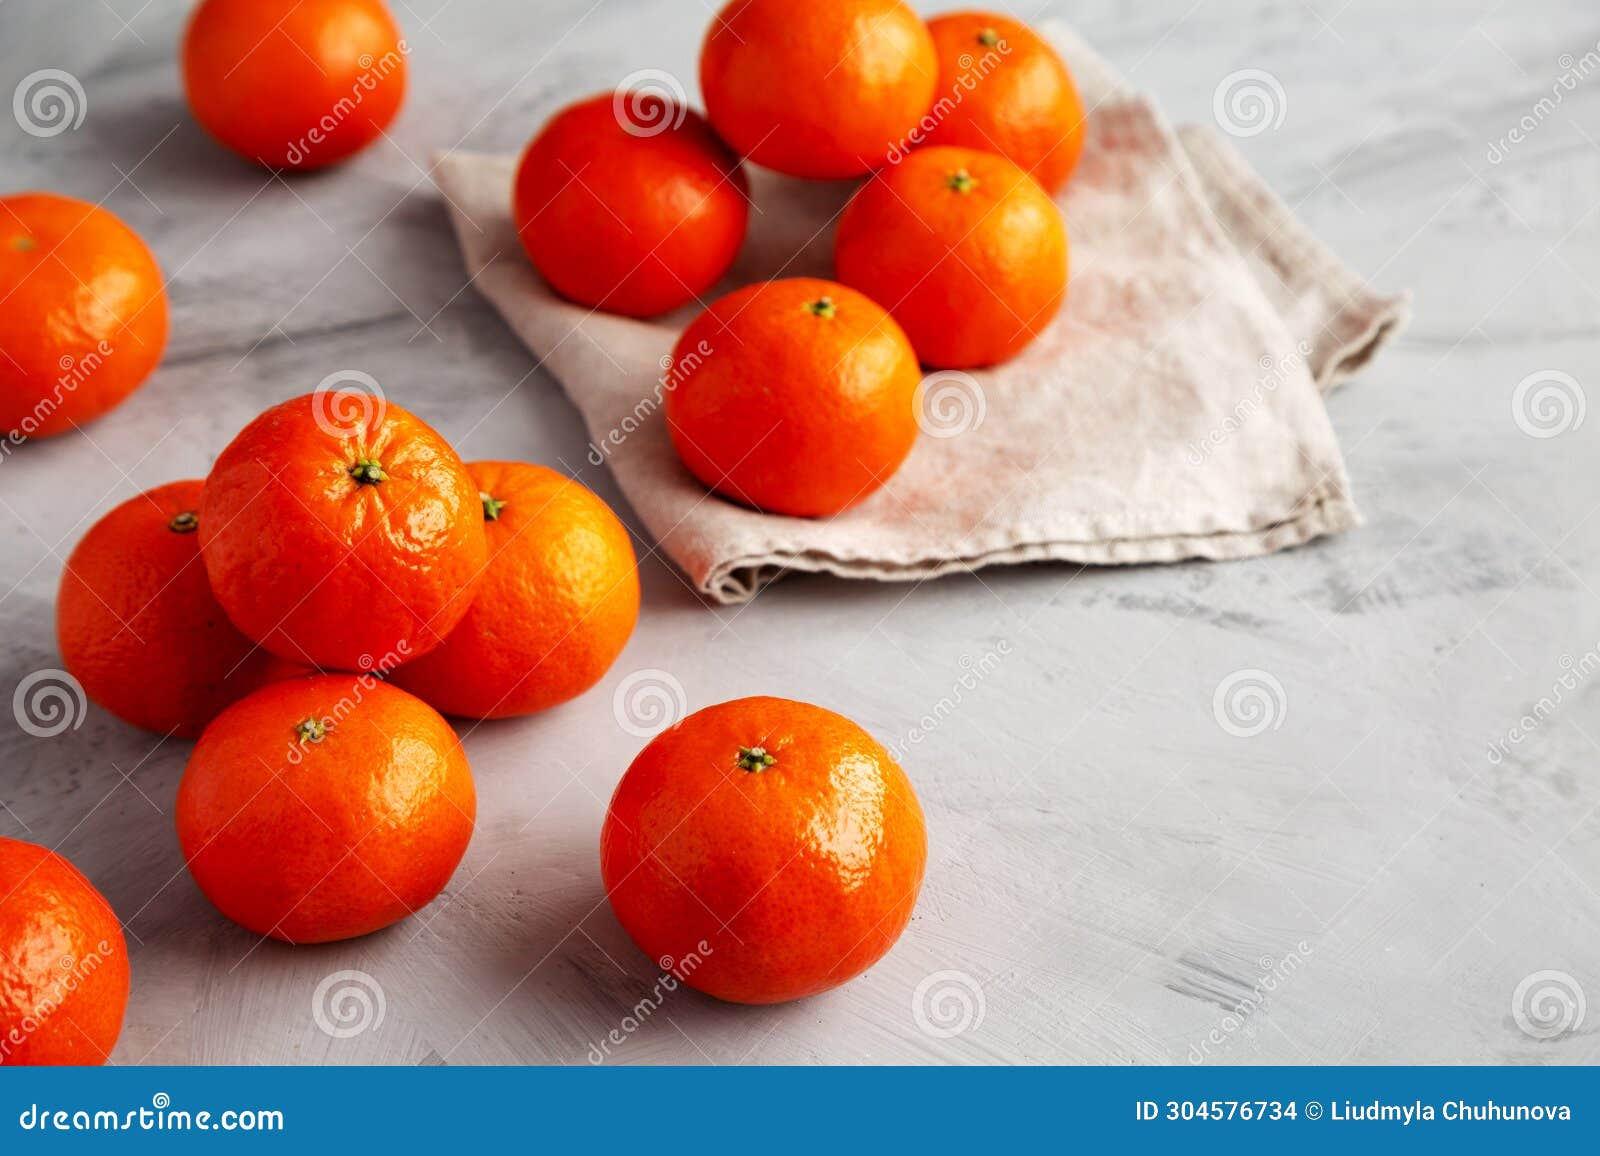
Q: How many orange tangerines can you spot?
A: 13